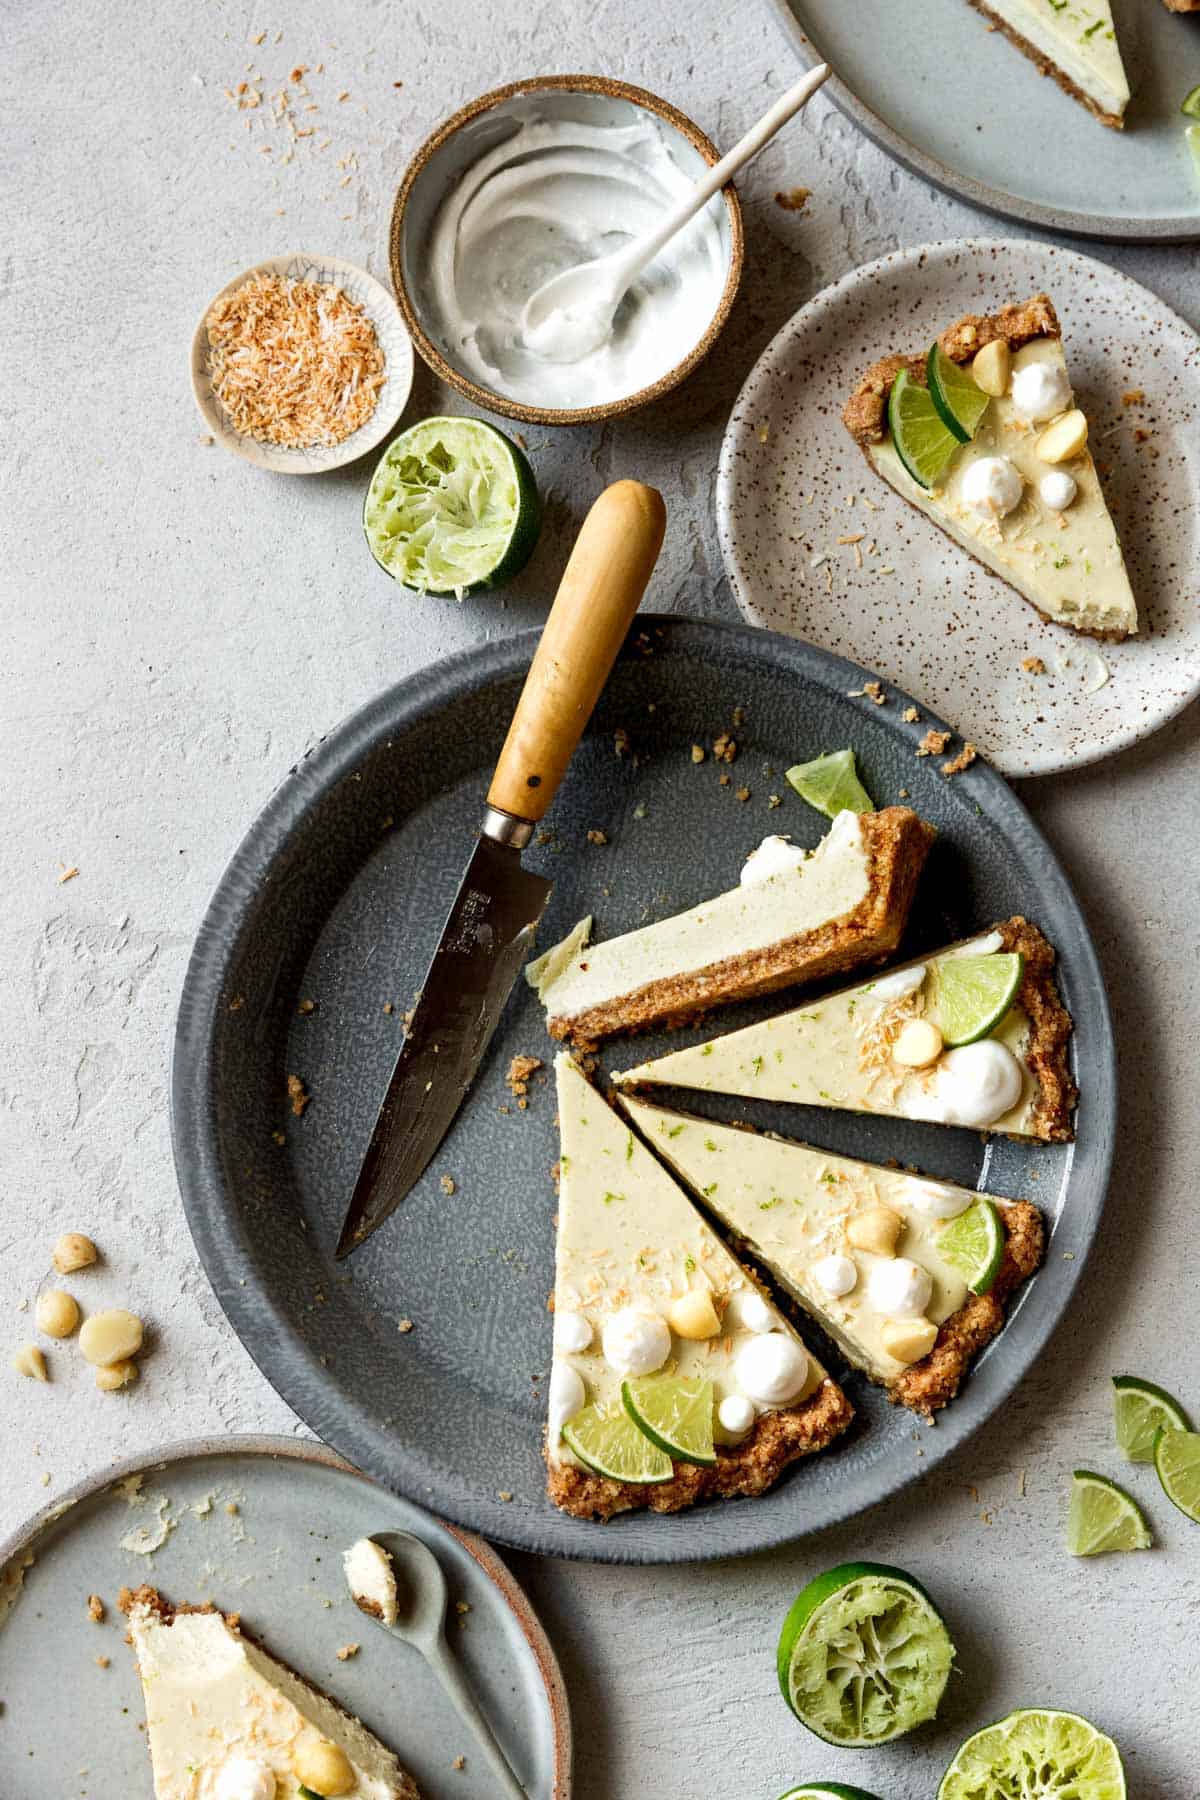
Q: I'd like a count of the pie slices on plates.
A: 3